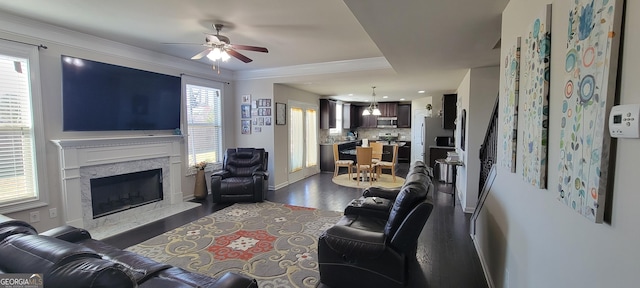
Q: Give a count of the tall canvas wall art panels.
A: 3